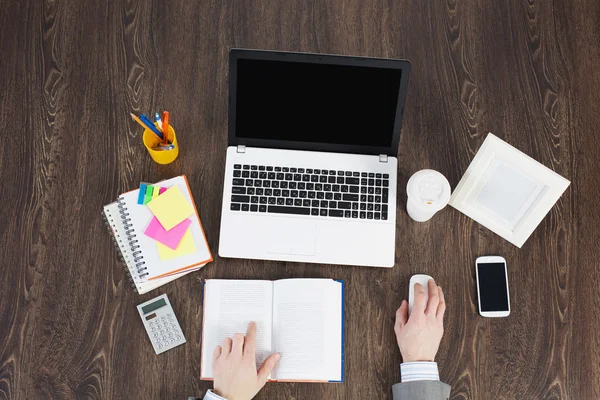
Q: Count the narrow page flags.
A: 4